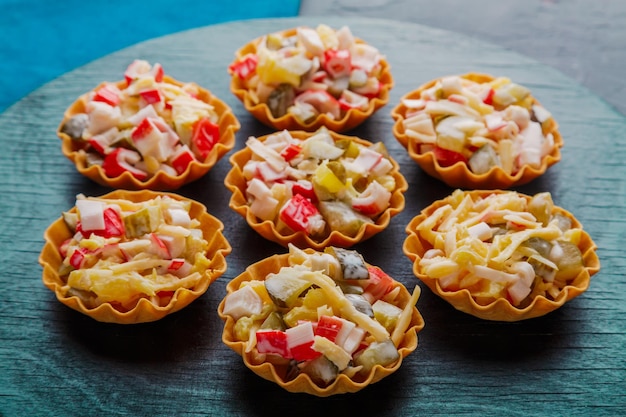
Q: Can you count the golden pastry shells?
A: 7